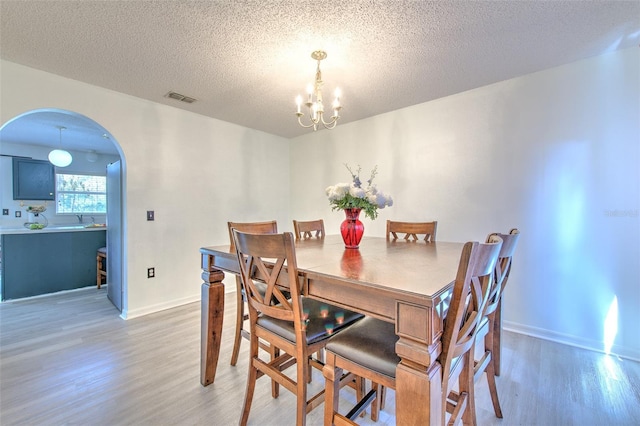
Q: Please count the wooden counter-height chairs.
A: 6